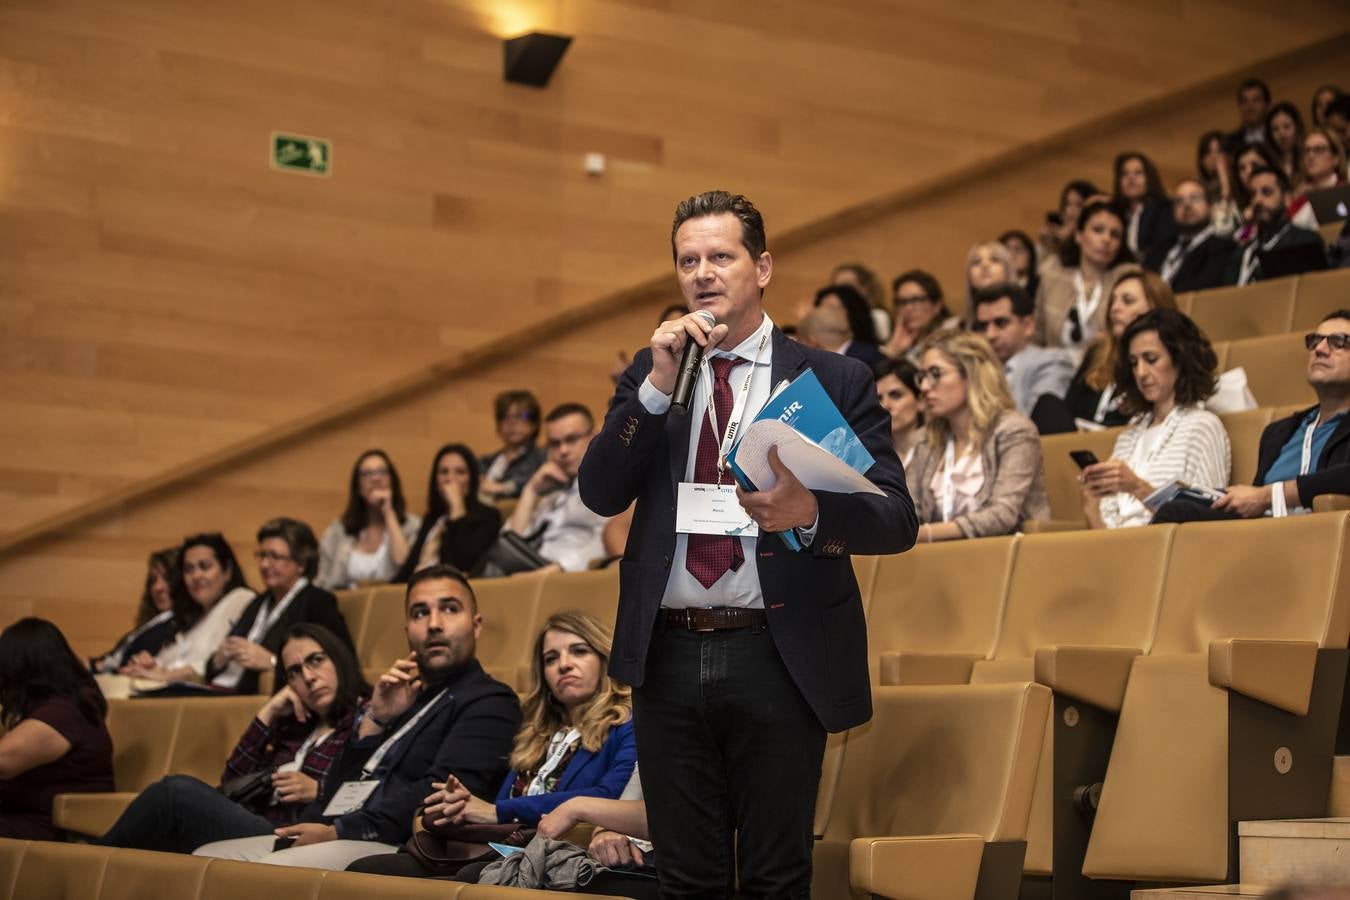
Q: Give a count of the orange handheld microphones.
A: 0